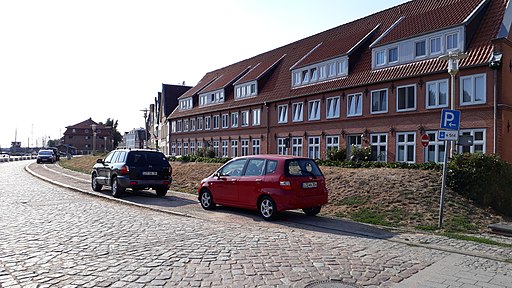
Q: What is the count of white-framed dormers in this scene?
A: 5